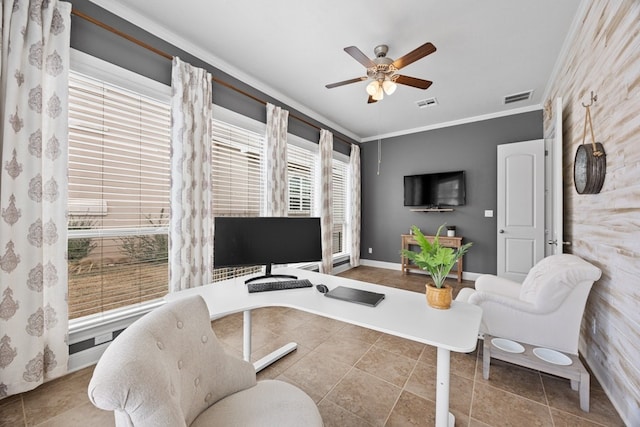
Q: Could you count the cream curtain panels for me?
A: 5